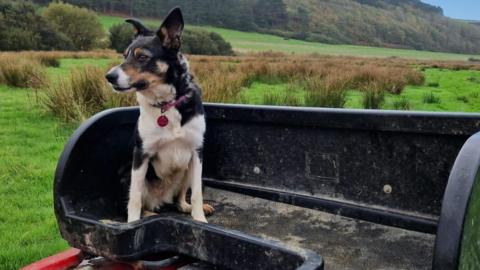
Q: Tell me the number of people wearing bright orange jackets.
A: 0